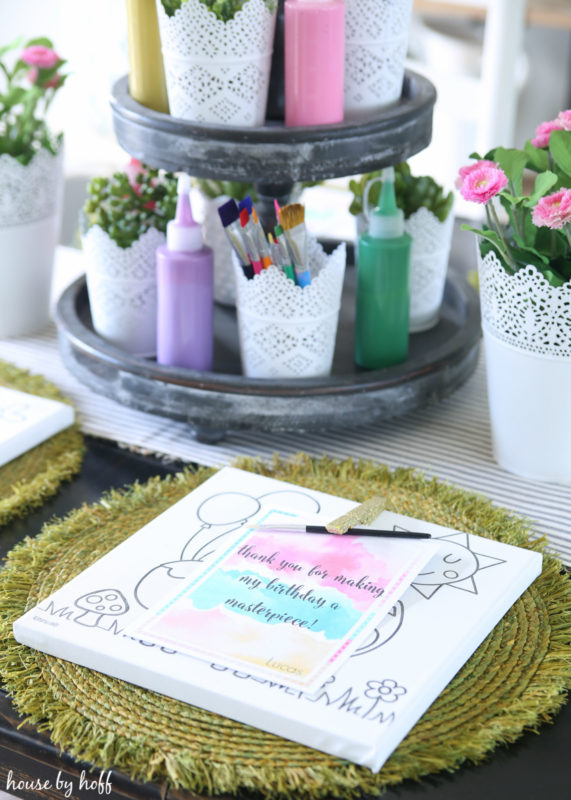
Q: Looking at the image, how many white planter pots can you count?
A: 8